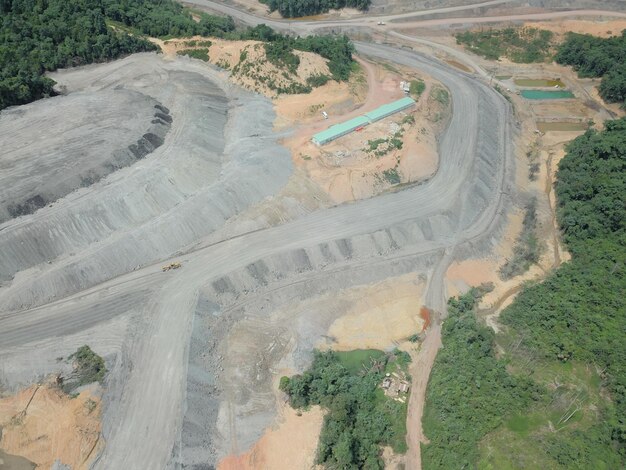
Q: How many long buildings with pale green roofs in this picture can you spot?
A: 2